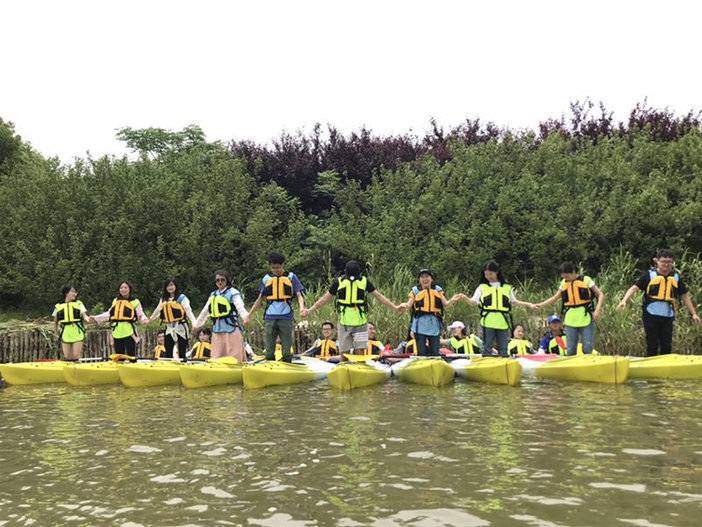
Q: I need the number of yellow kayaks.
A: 10